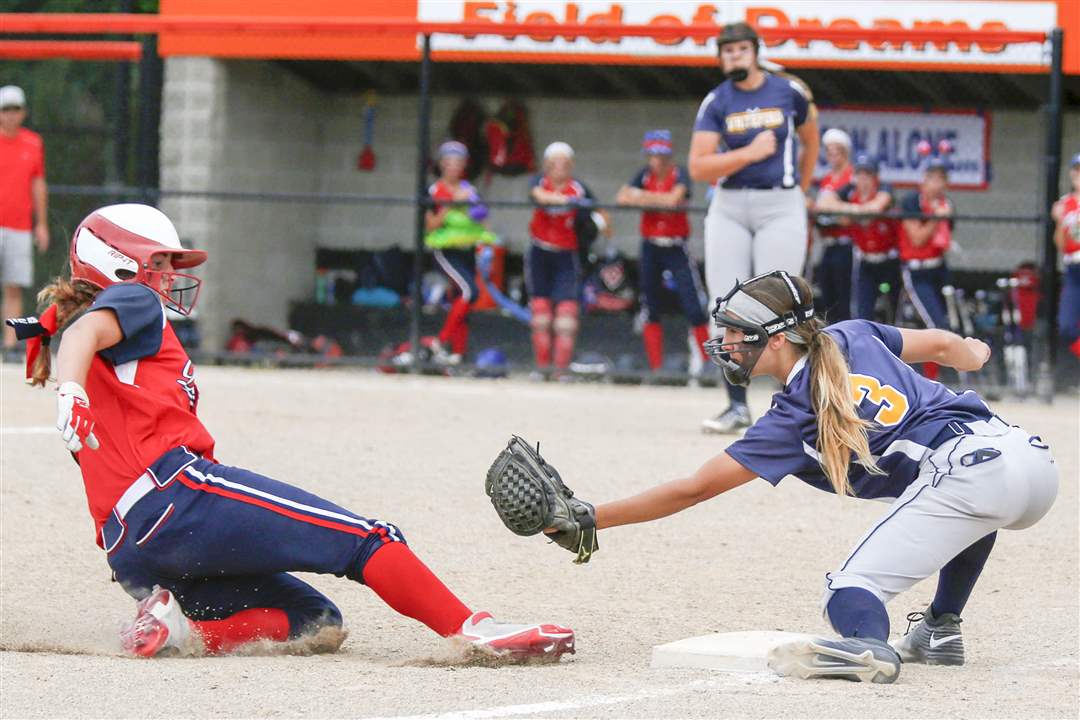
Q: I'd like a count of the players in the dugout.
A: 7